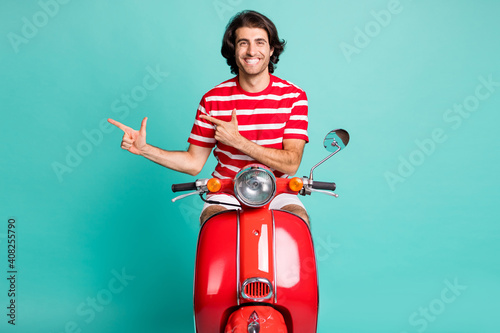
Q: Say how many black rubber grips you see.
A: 2